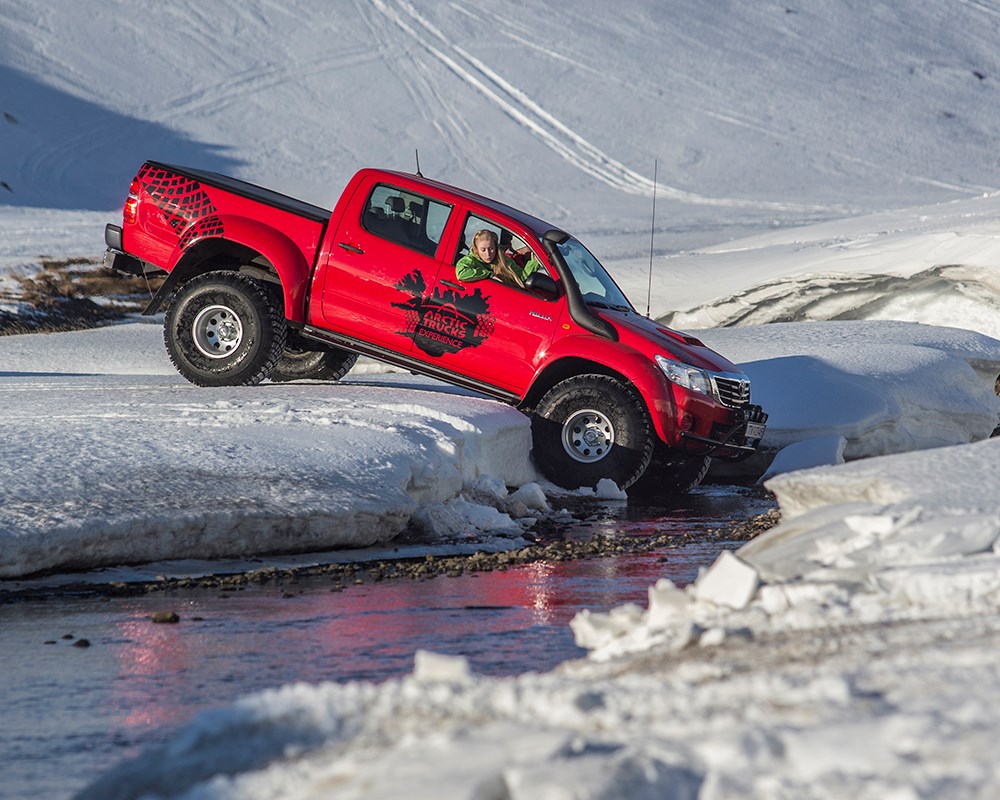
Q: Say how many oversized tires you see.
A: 4